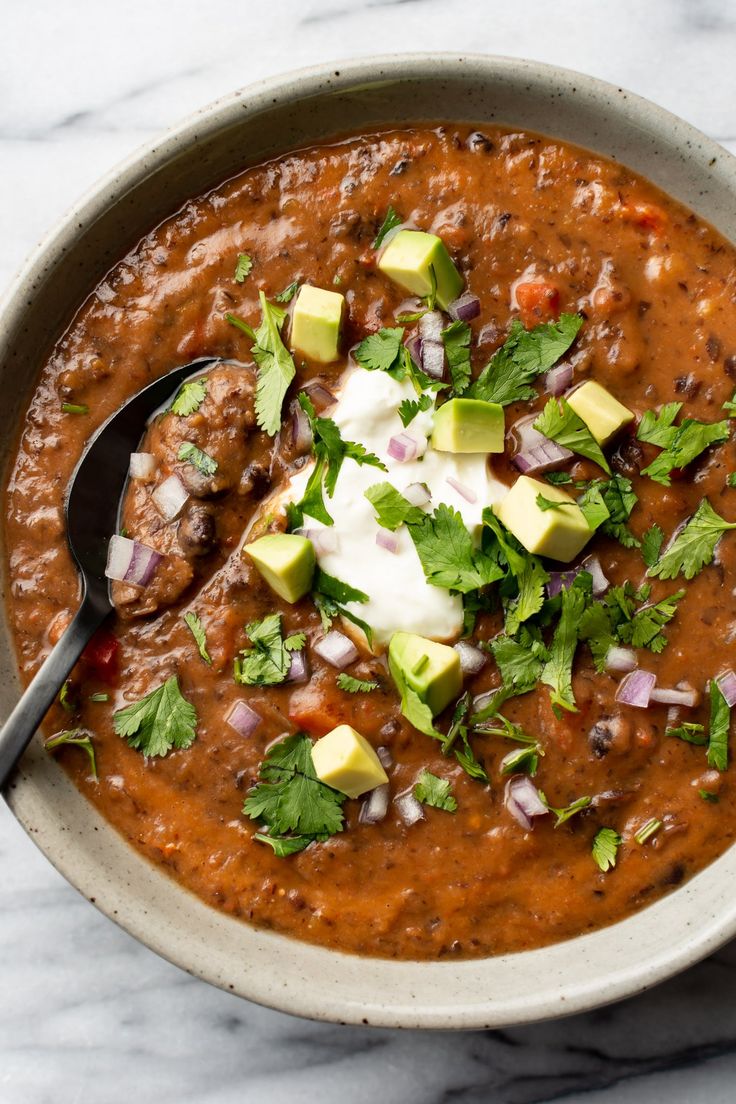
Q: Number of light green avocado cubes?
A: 8